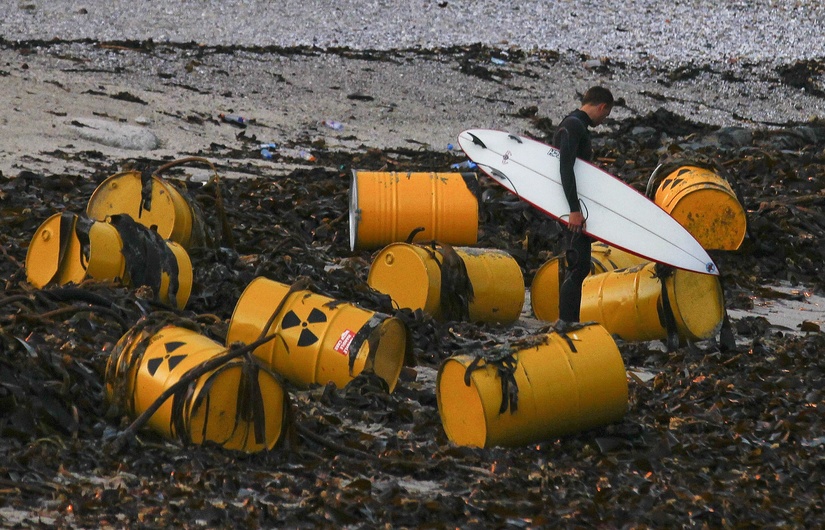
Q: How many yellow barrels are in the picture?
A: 10